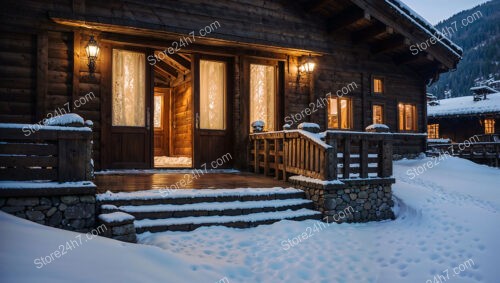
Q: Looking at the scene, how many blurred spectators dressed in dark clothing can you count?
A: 0